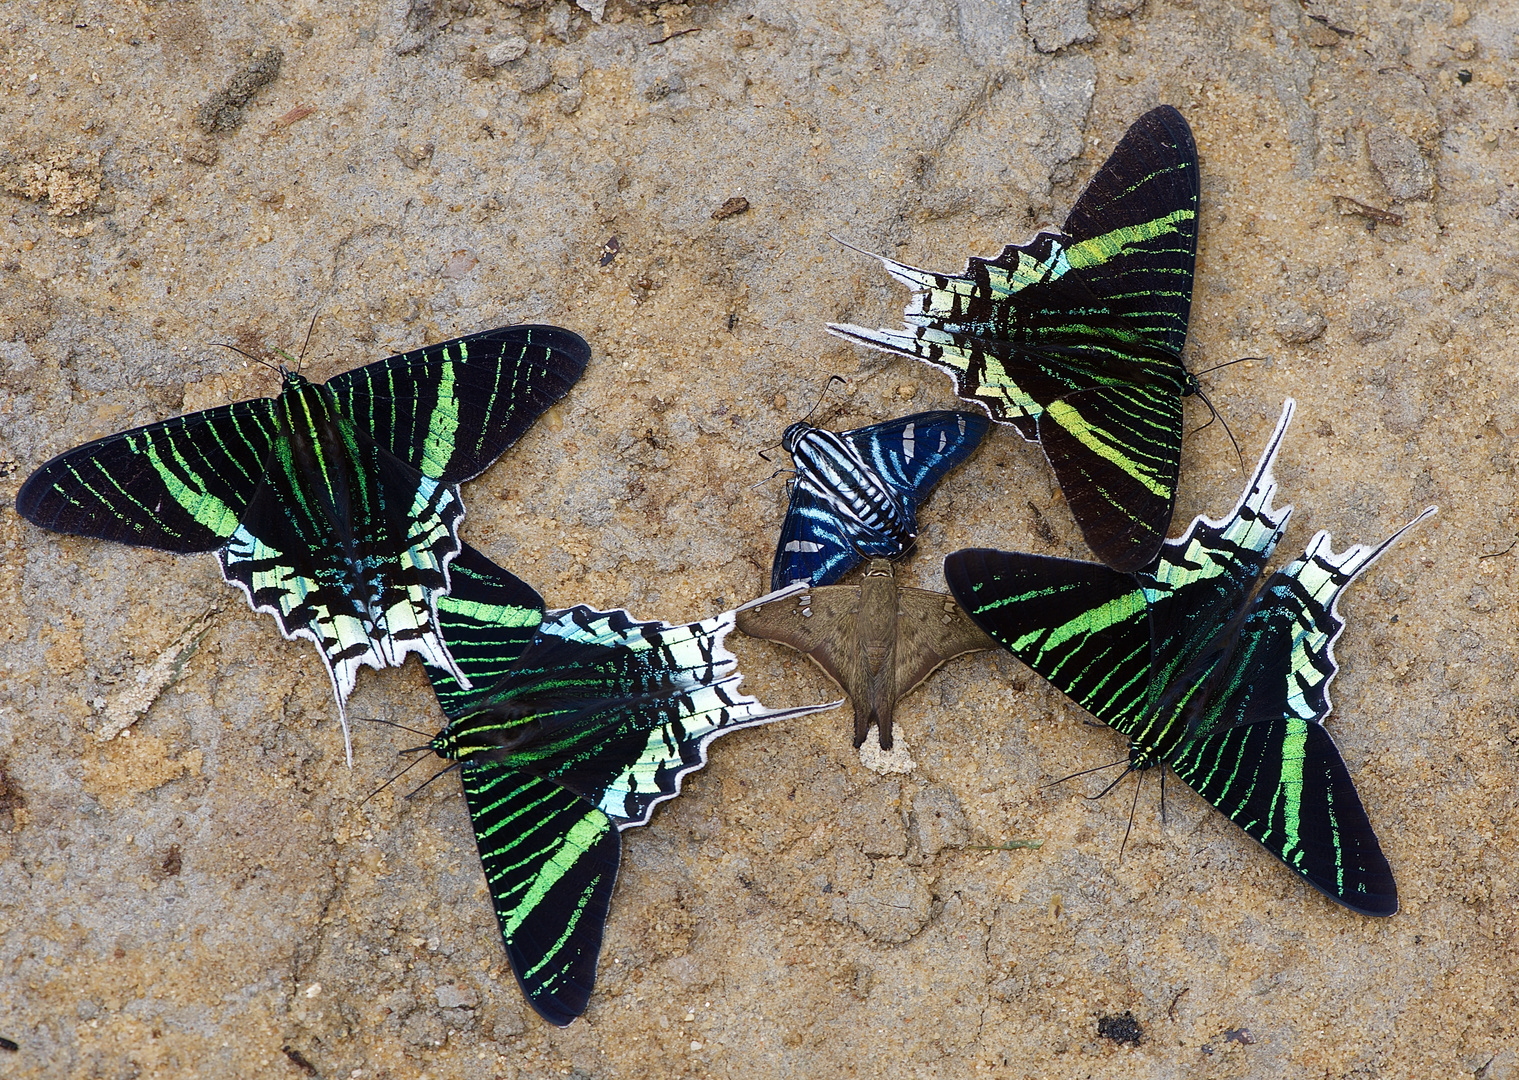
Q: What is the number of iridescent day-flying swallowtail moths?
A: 4